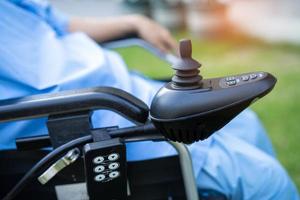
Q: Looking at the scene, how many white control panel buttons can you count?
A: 6